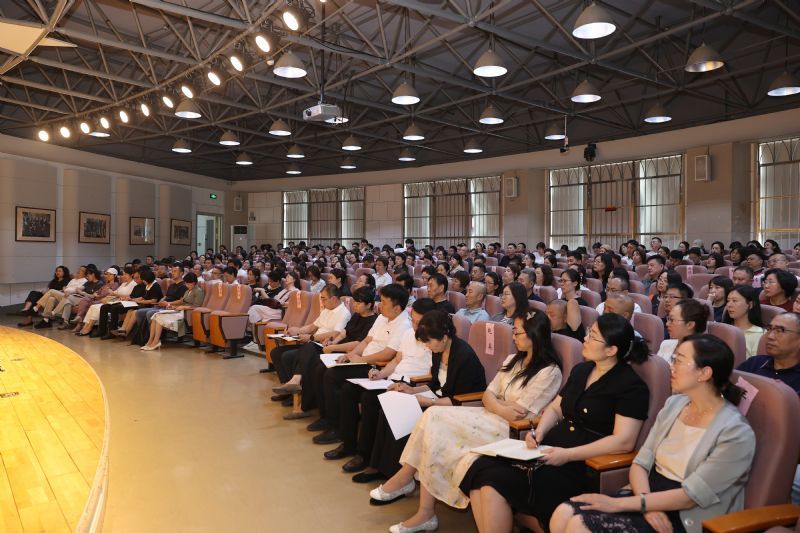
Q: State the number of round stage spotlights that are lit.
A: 12